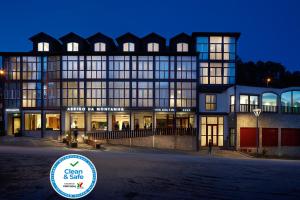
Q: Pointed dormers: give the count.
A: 6